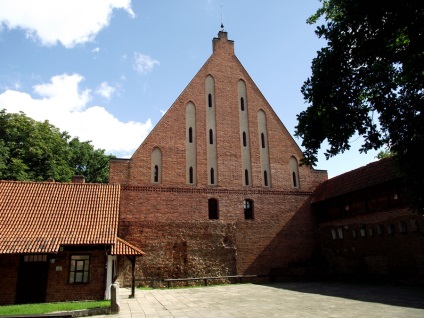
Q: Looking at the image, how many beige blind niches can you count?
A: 6